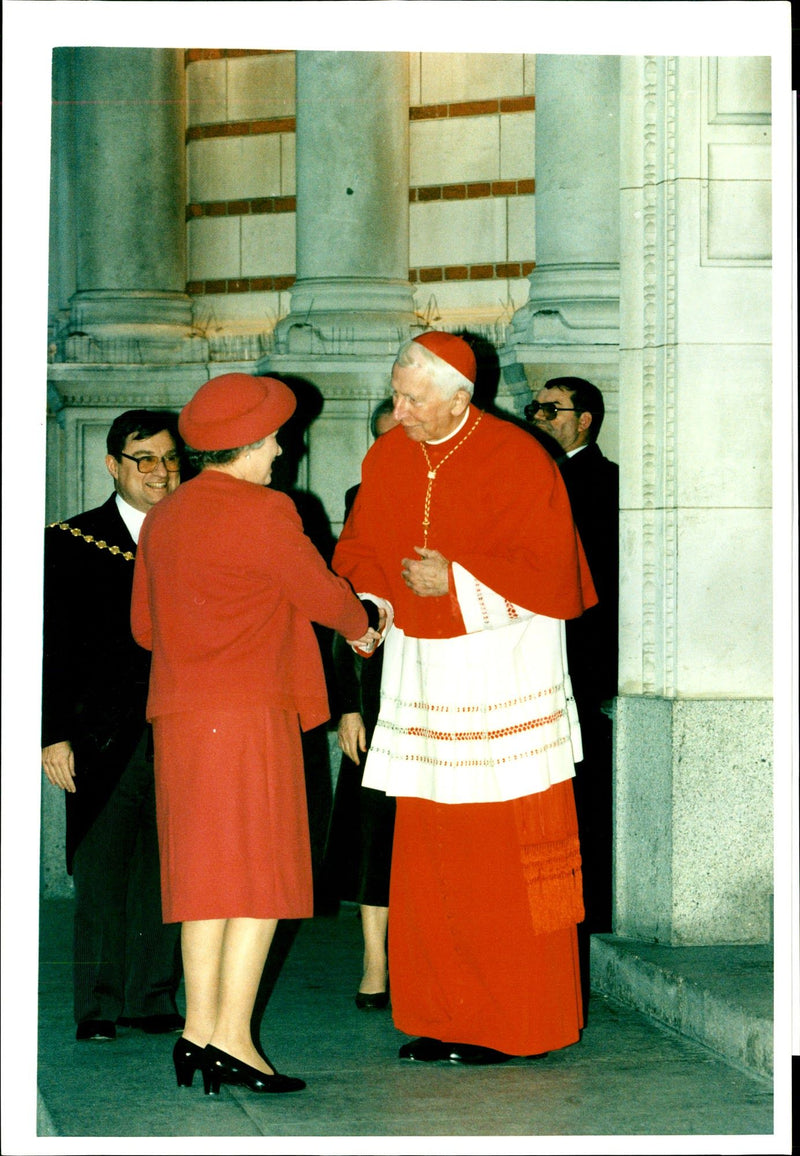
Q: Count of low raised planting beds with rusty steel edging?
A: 0